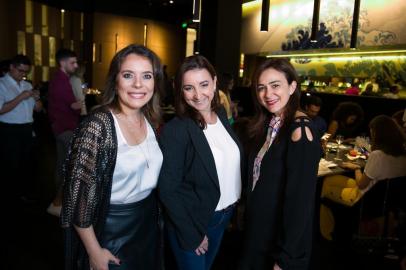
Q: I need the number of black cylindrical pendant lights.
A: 4